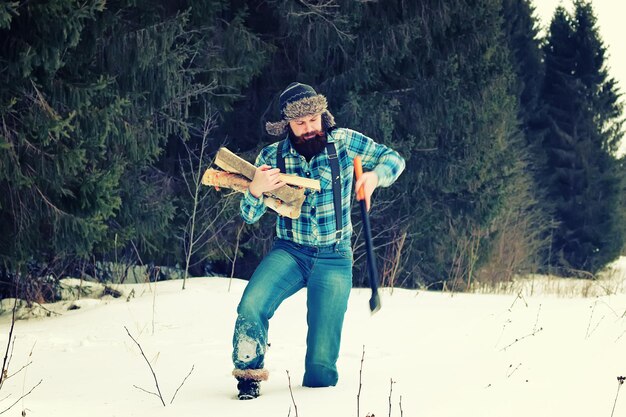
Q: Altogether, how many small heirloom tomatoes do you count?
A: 0